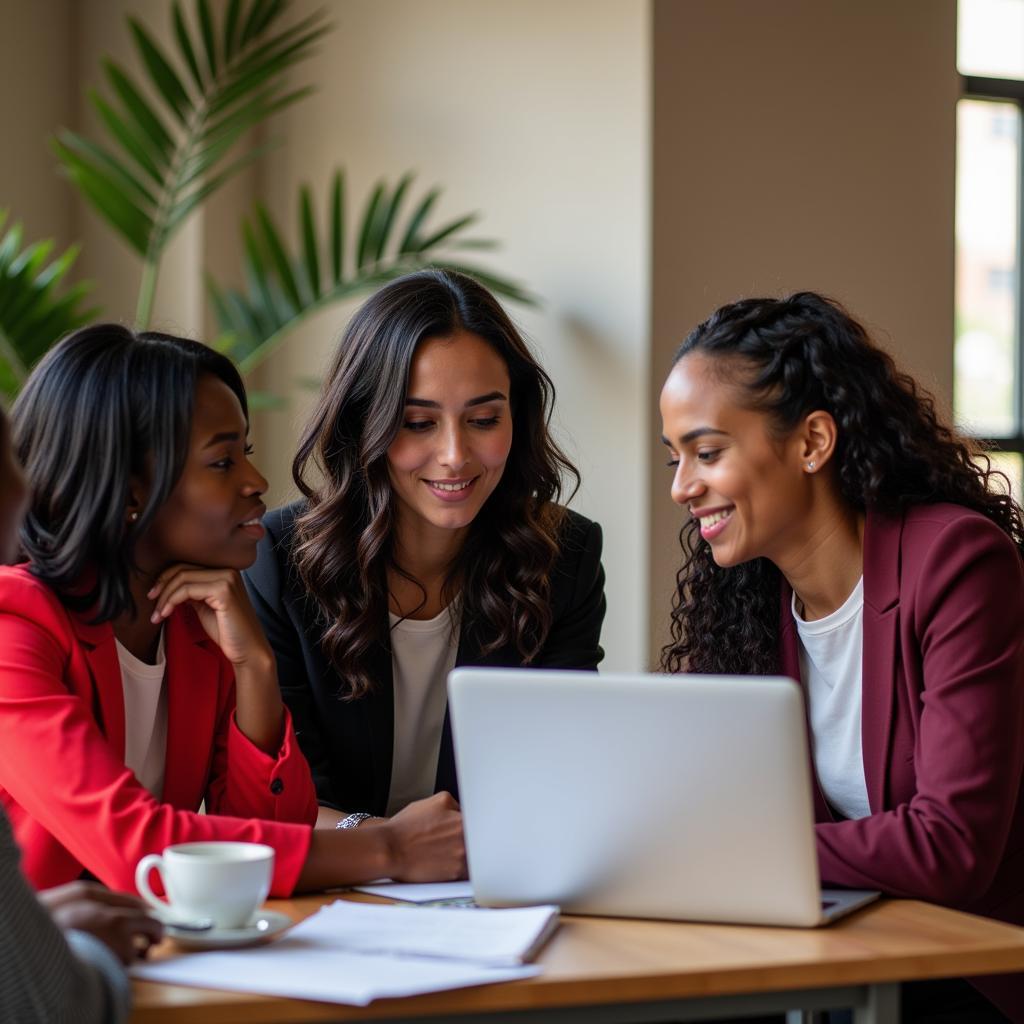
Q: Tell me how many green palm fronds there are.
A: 3